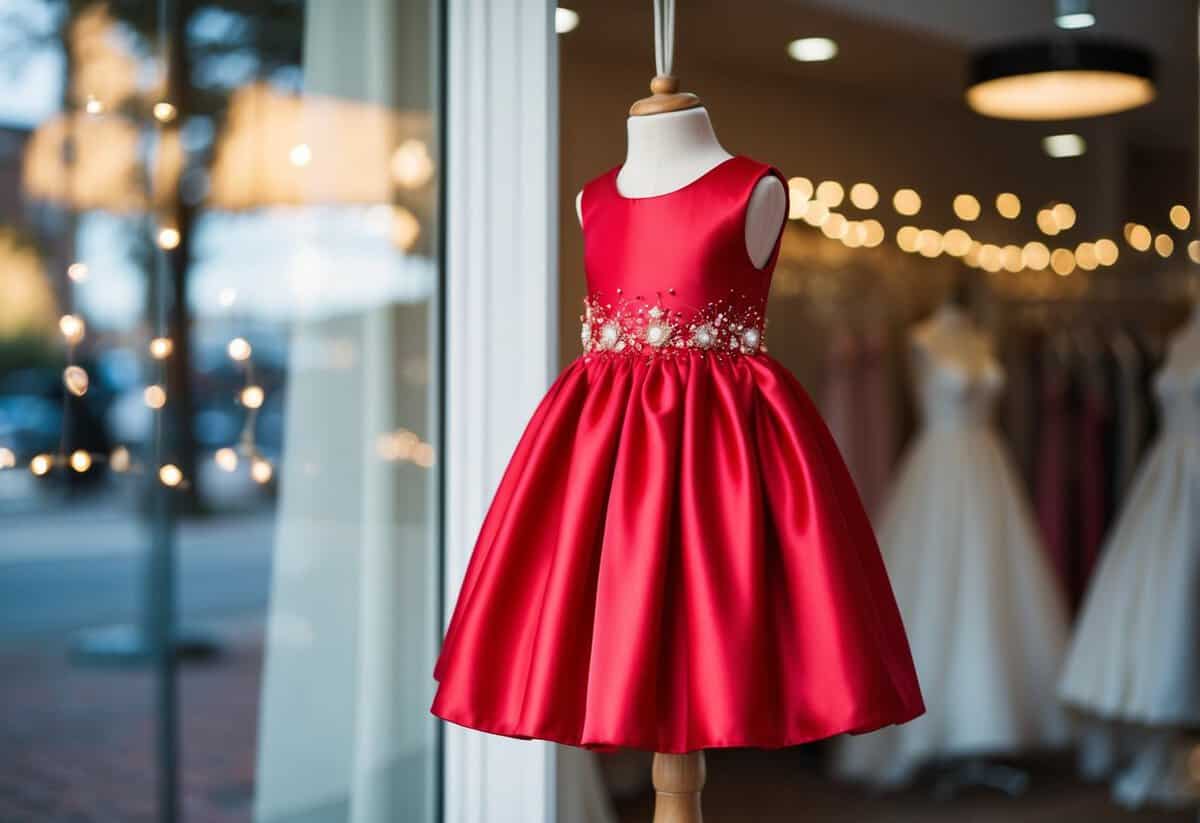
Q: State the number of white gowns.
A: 2